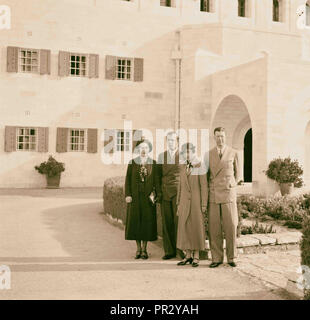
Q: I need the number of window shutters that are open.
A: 12